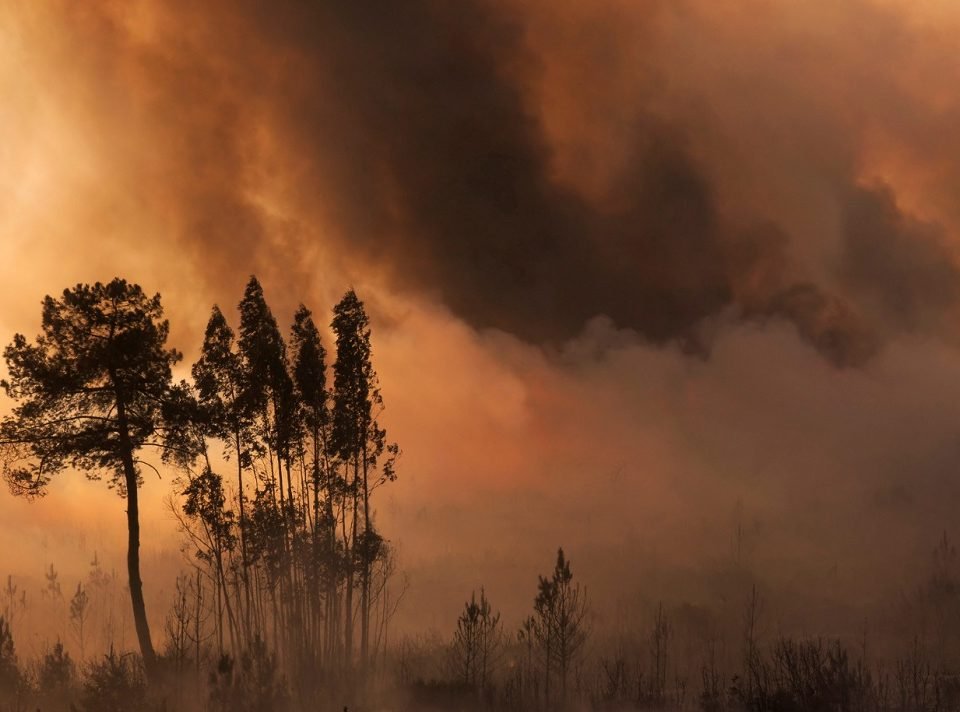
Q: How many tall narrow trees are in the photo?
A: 4